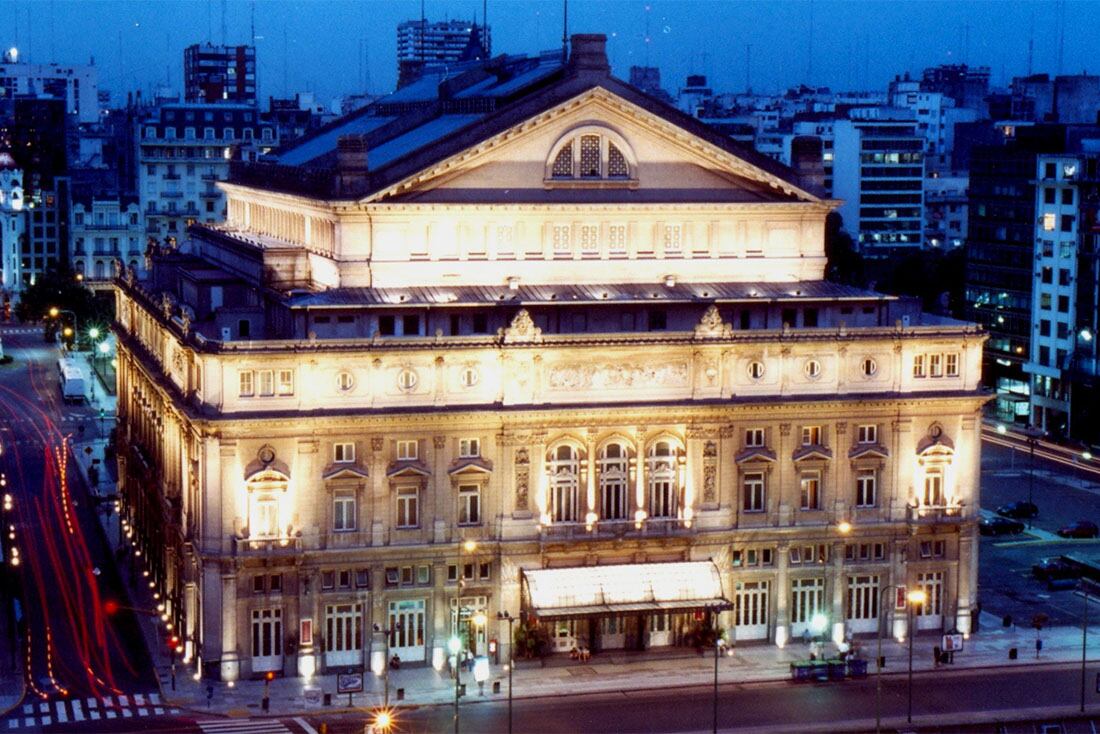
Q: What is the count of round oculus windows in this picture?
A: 6